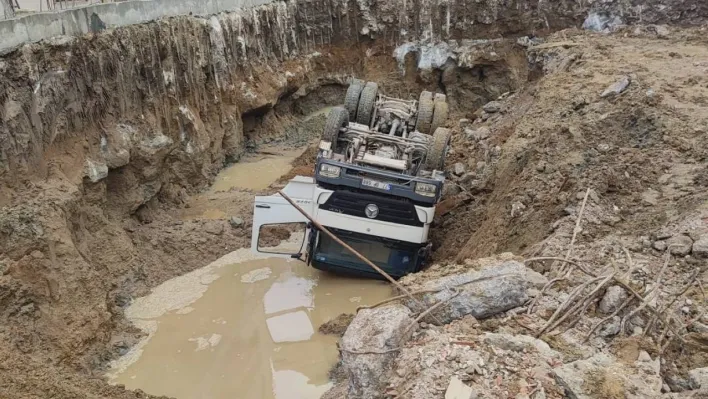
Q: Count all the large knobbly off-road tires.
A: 6